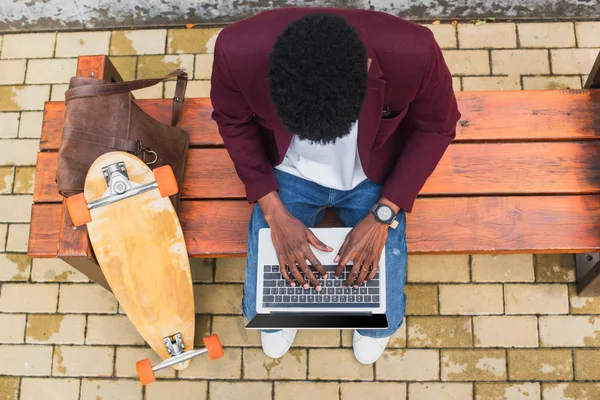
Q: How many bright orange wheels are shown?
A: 4